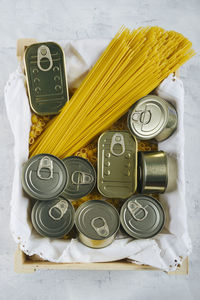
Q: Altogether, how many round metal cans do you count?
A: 7